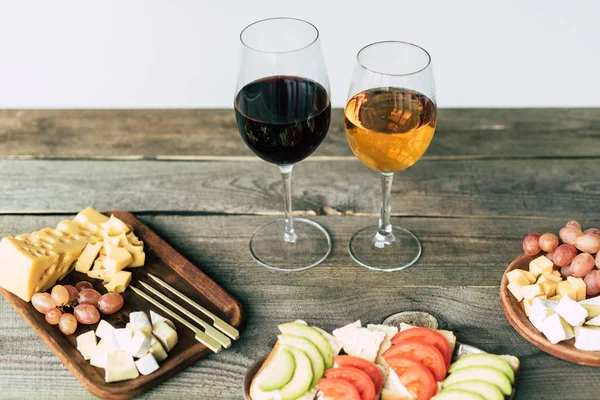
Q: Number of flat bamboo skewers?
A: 3